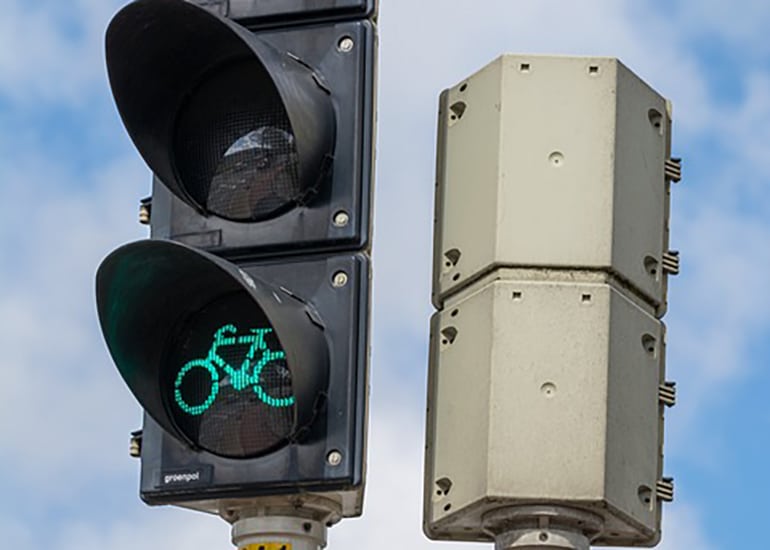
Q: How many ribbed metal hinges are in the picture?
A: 4